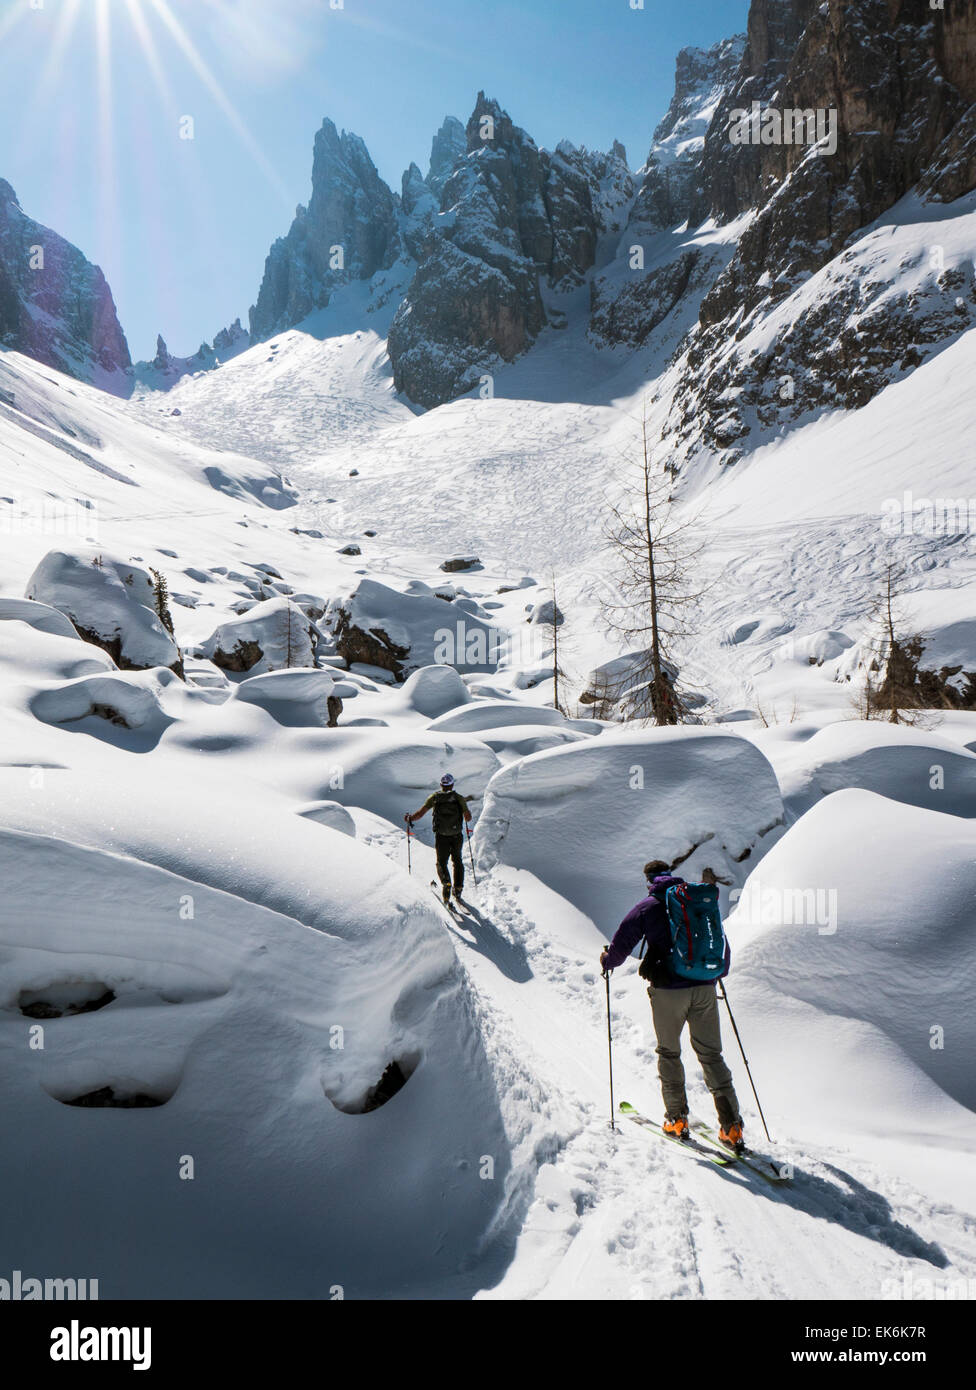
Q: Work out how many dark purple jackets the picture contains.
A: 1